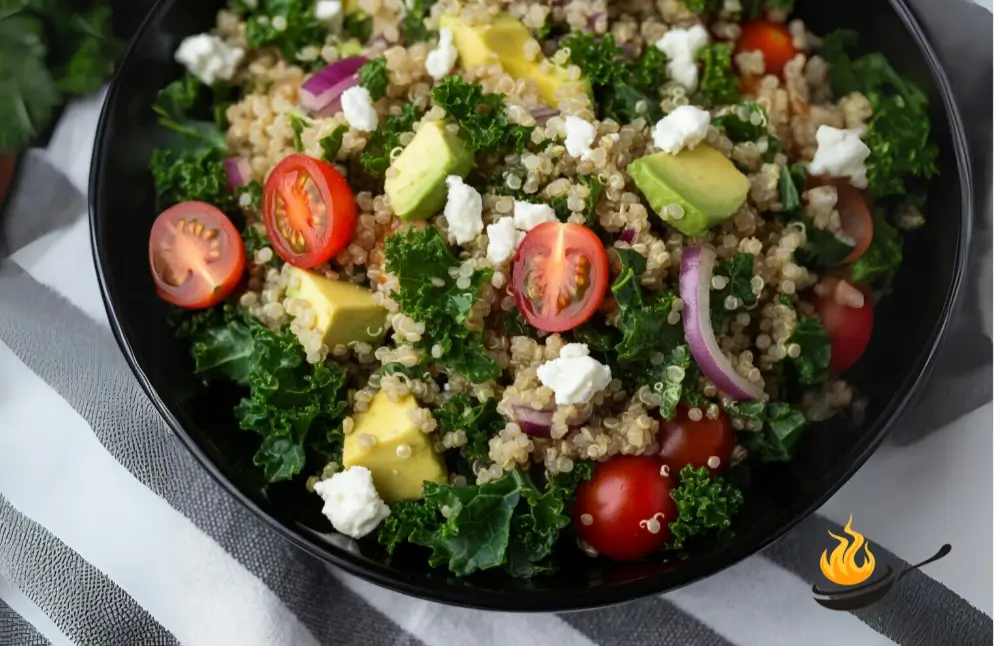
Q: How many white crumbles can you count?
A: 13